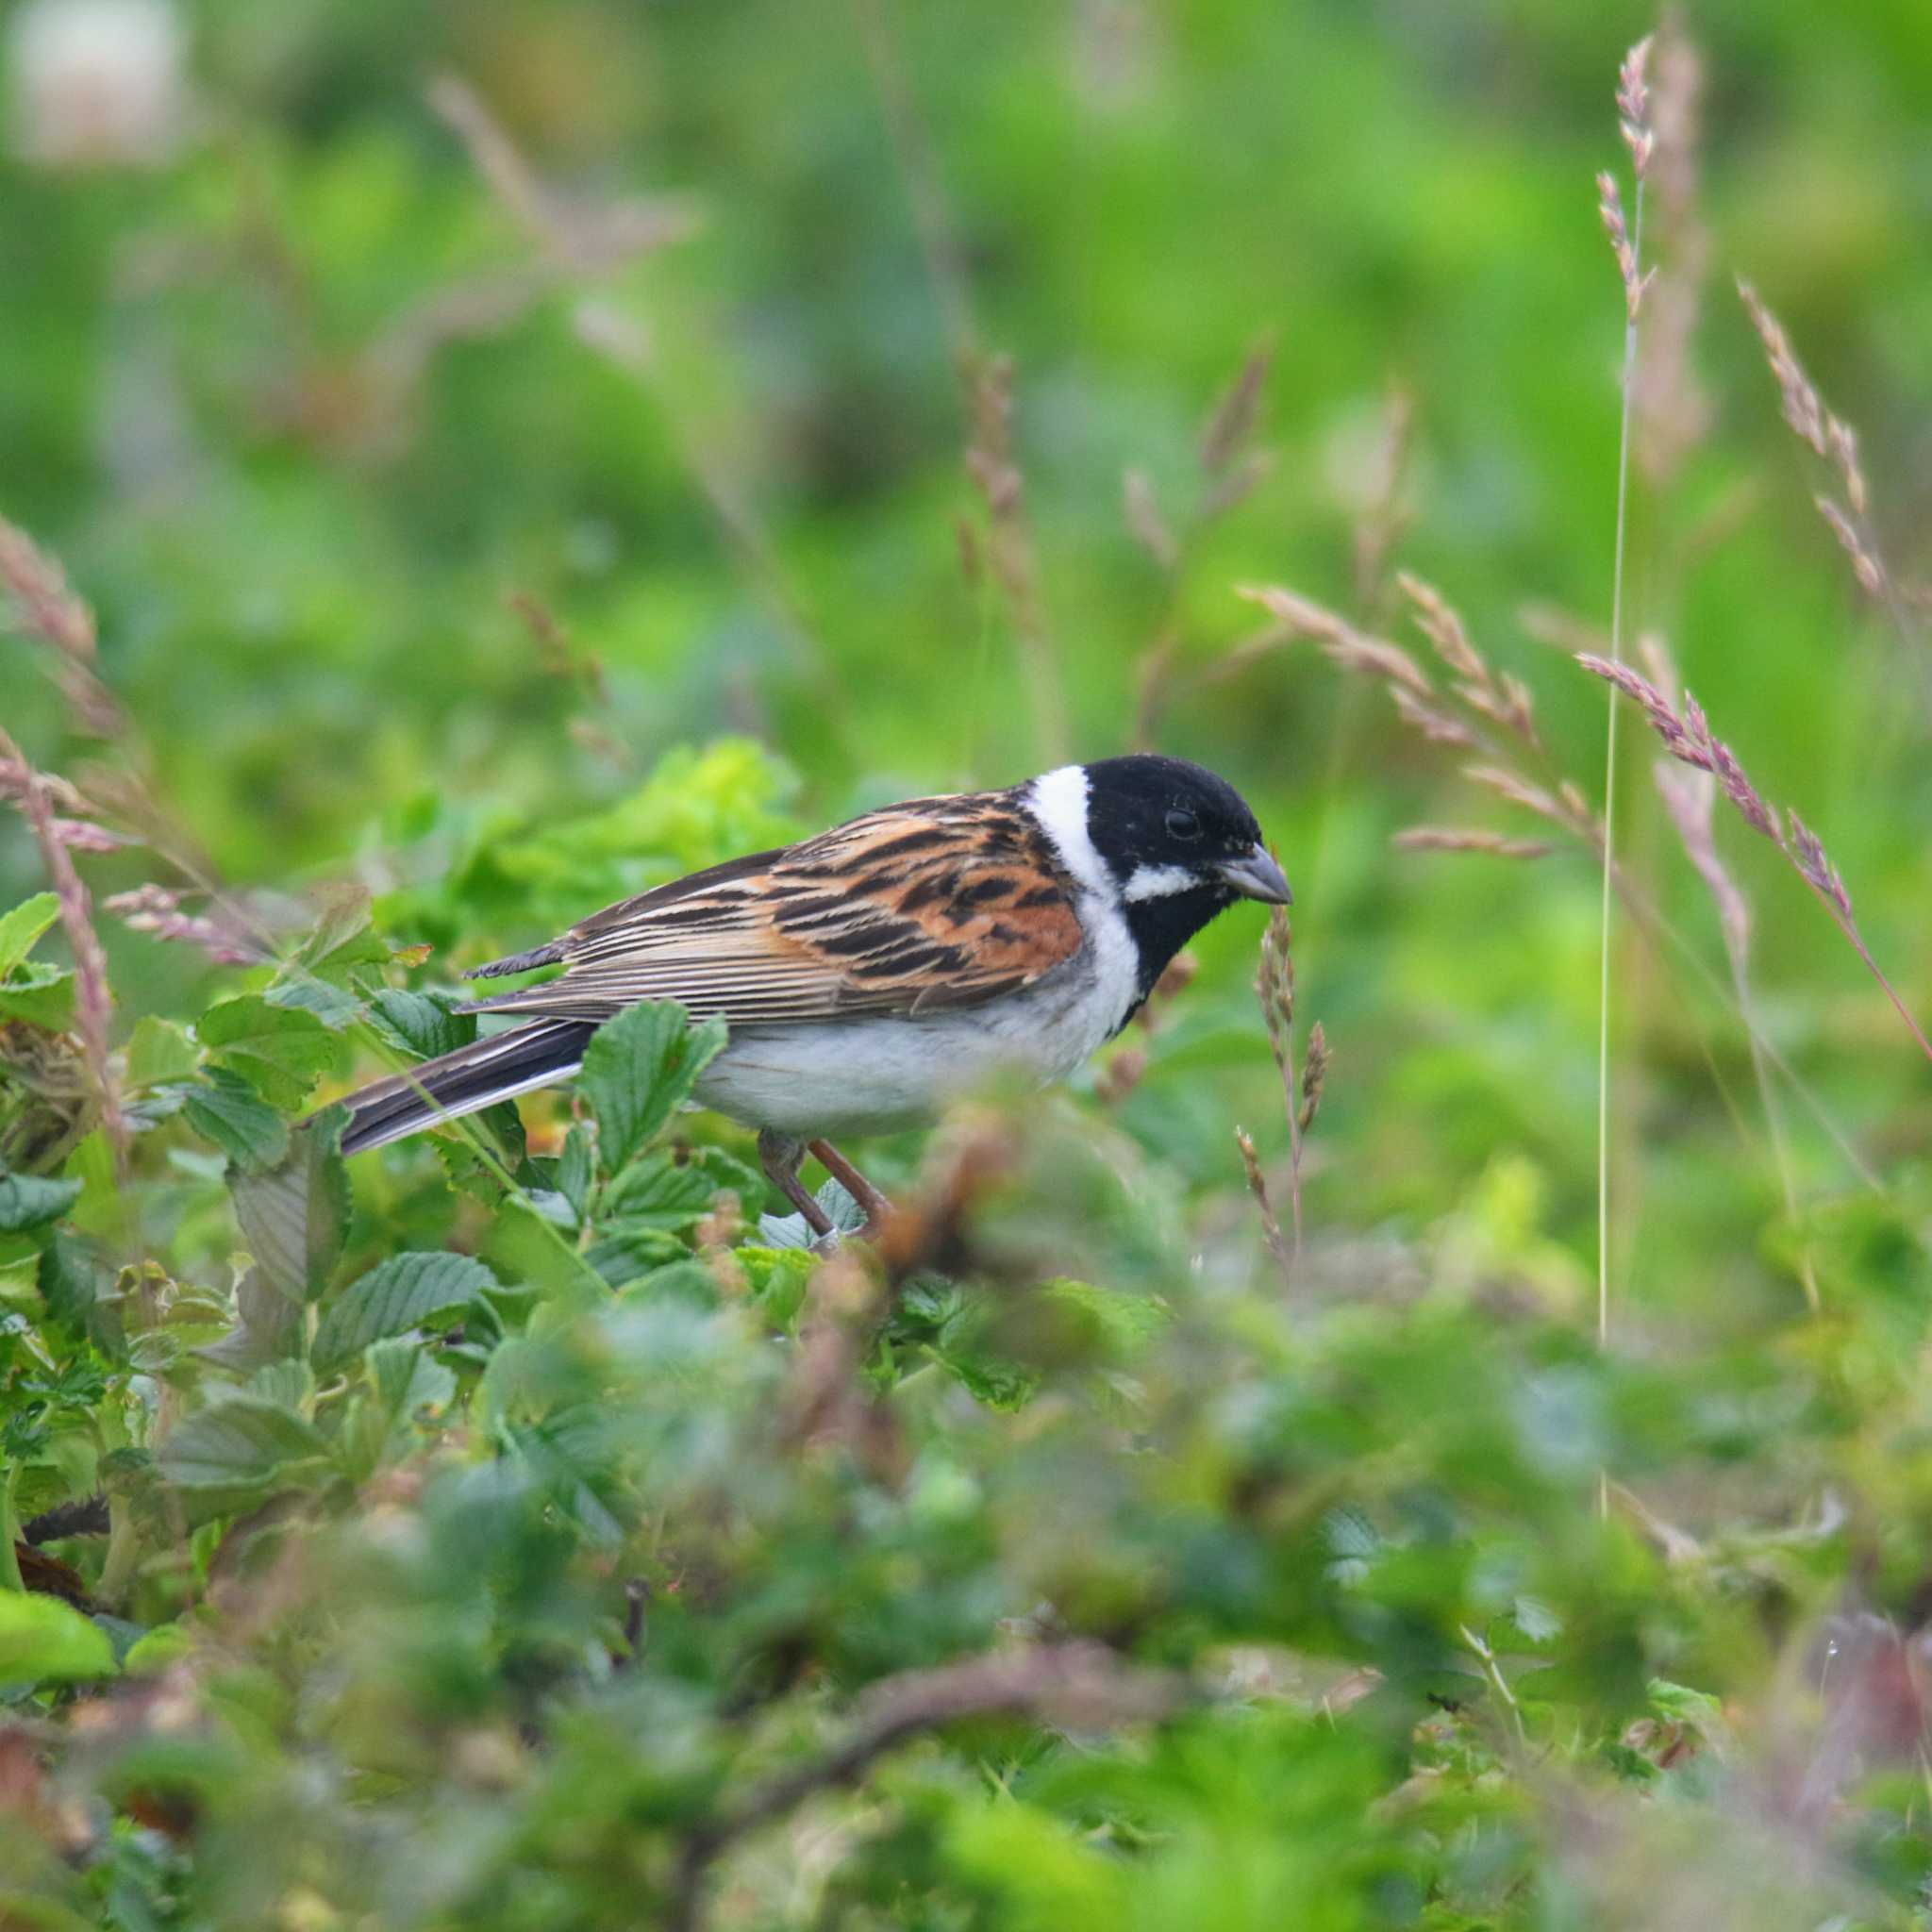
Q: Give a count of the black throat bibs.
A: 1